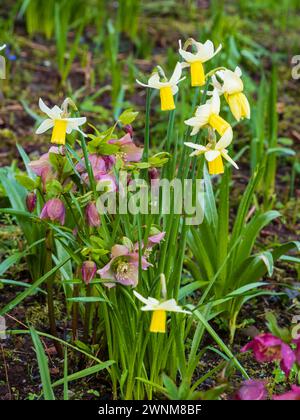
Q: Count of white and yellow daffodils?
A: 7